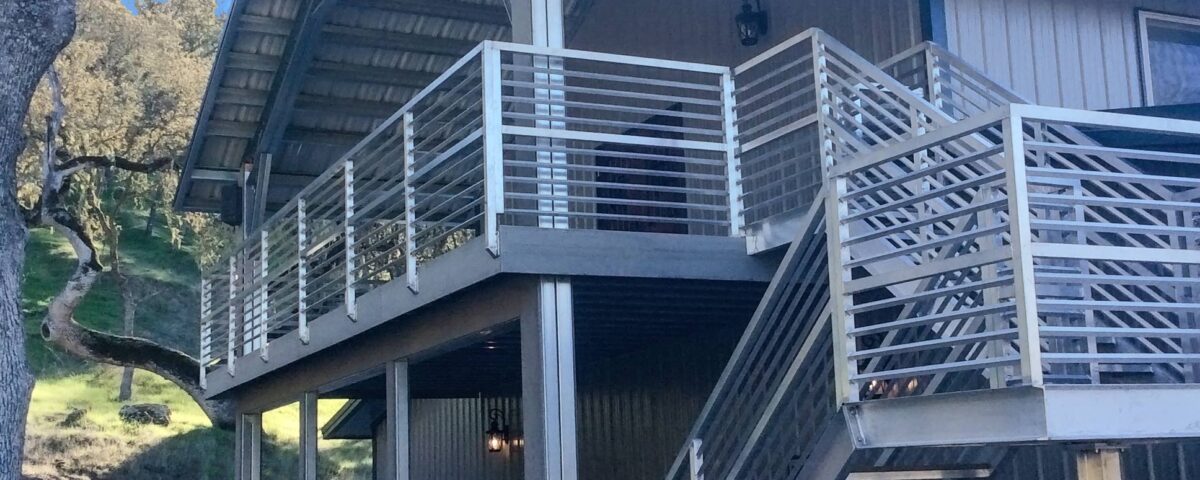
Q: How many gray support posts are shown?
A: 4